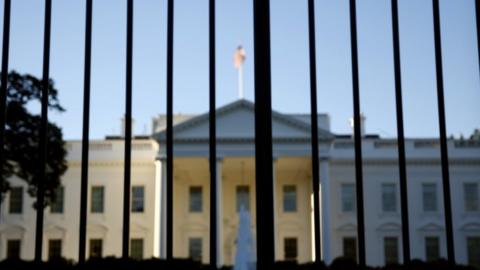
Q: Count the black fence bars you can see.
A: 12